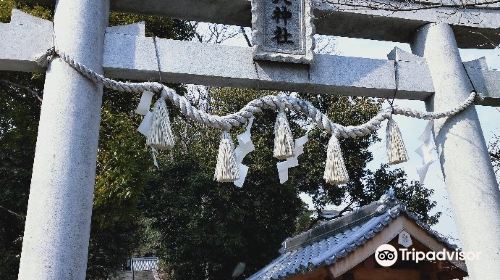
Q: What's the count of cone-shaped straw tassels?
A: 5